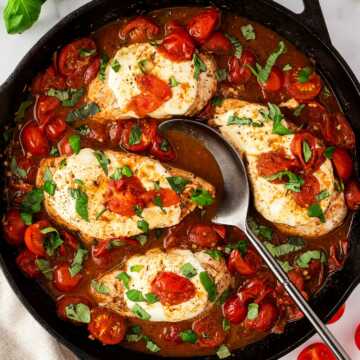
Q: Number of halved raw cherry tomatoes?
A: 3